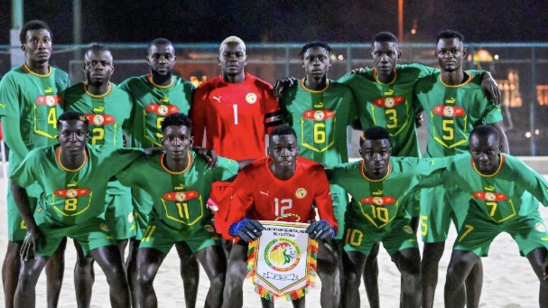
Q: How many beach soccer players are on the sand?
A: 12